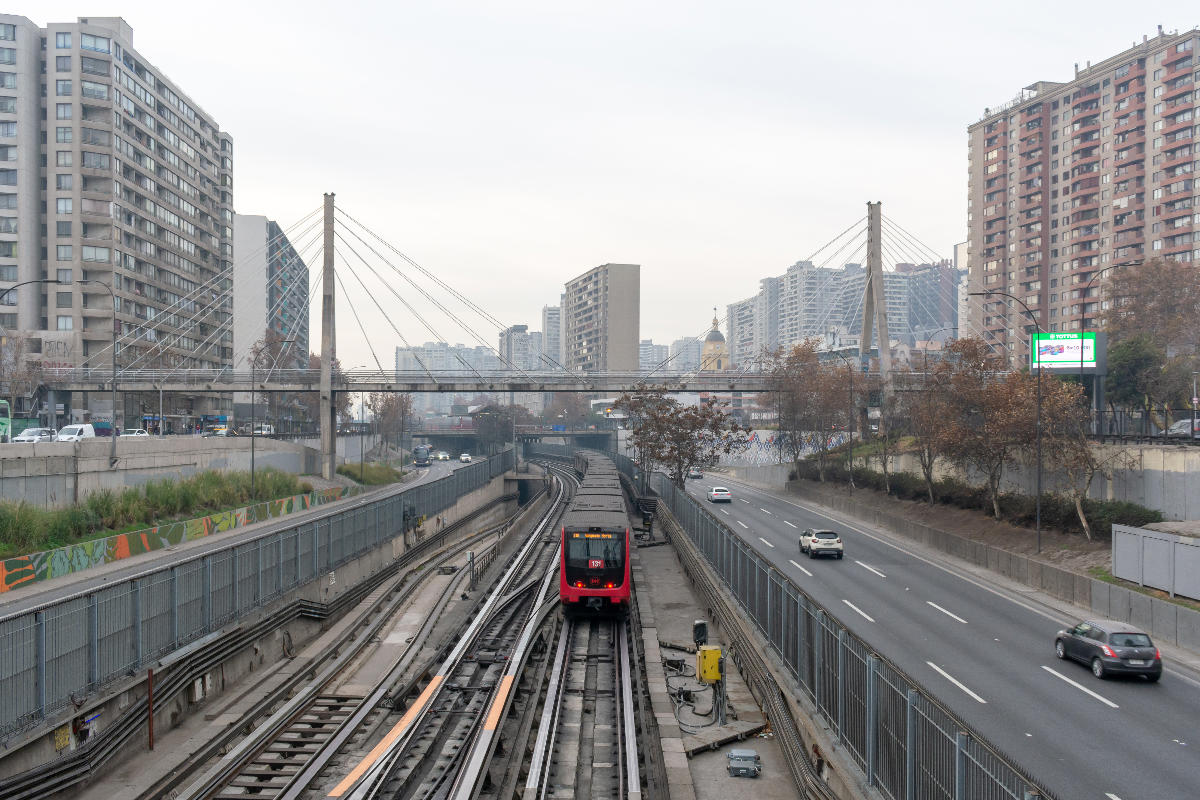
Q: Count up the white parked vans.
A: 1